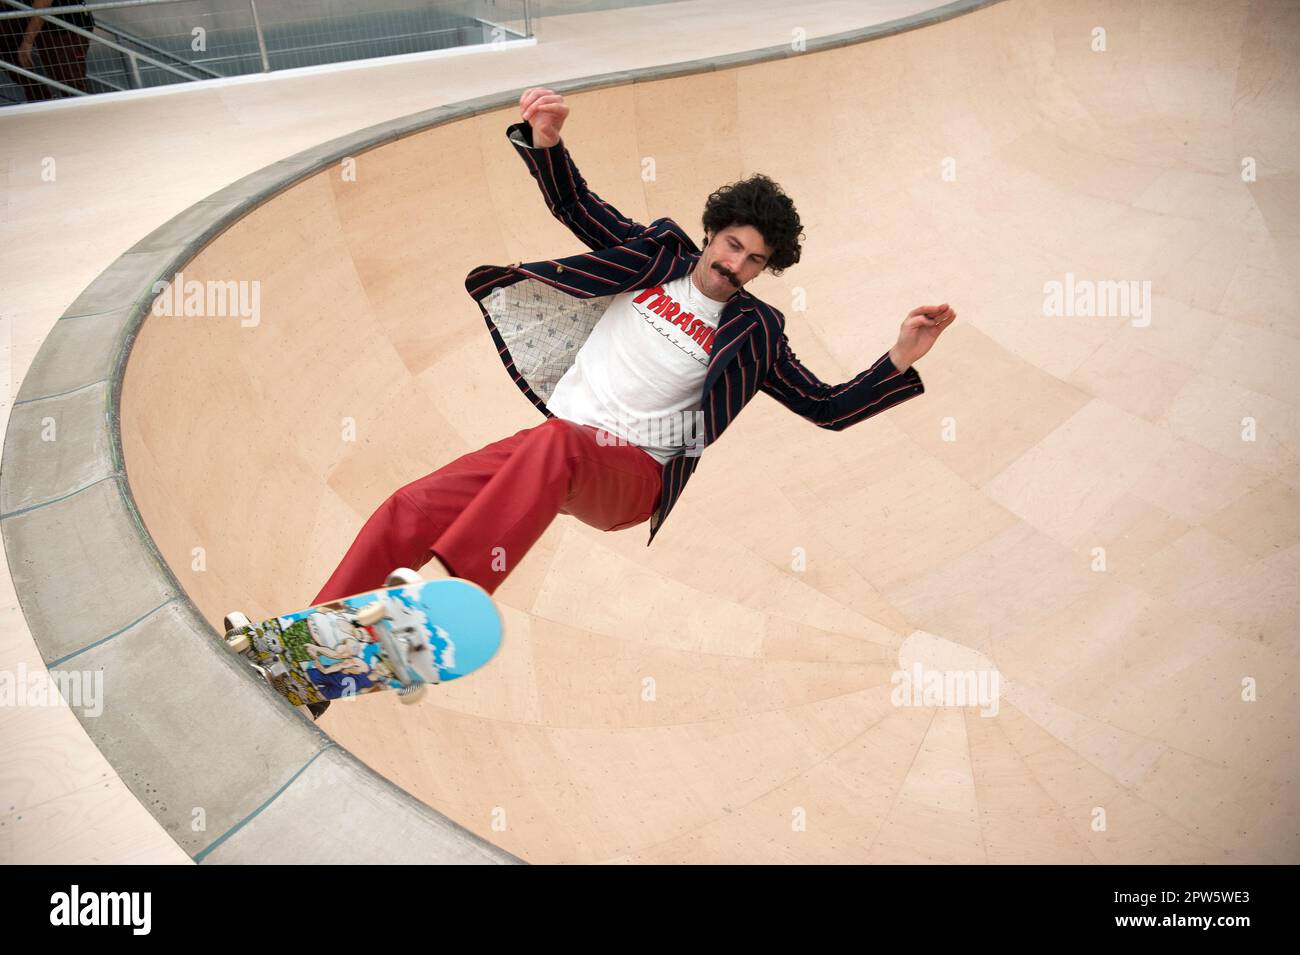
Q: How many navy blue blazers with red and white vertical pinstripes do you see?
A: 1